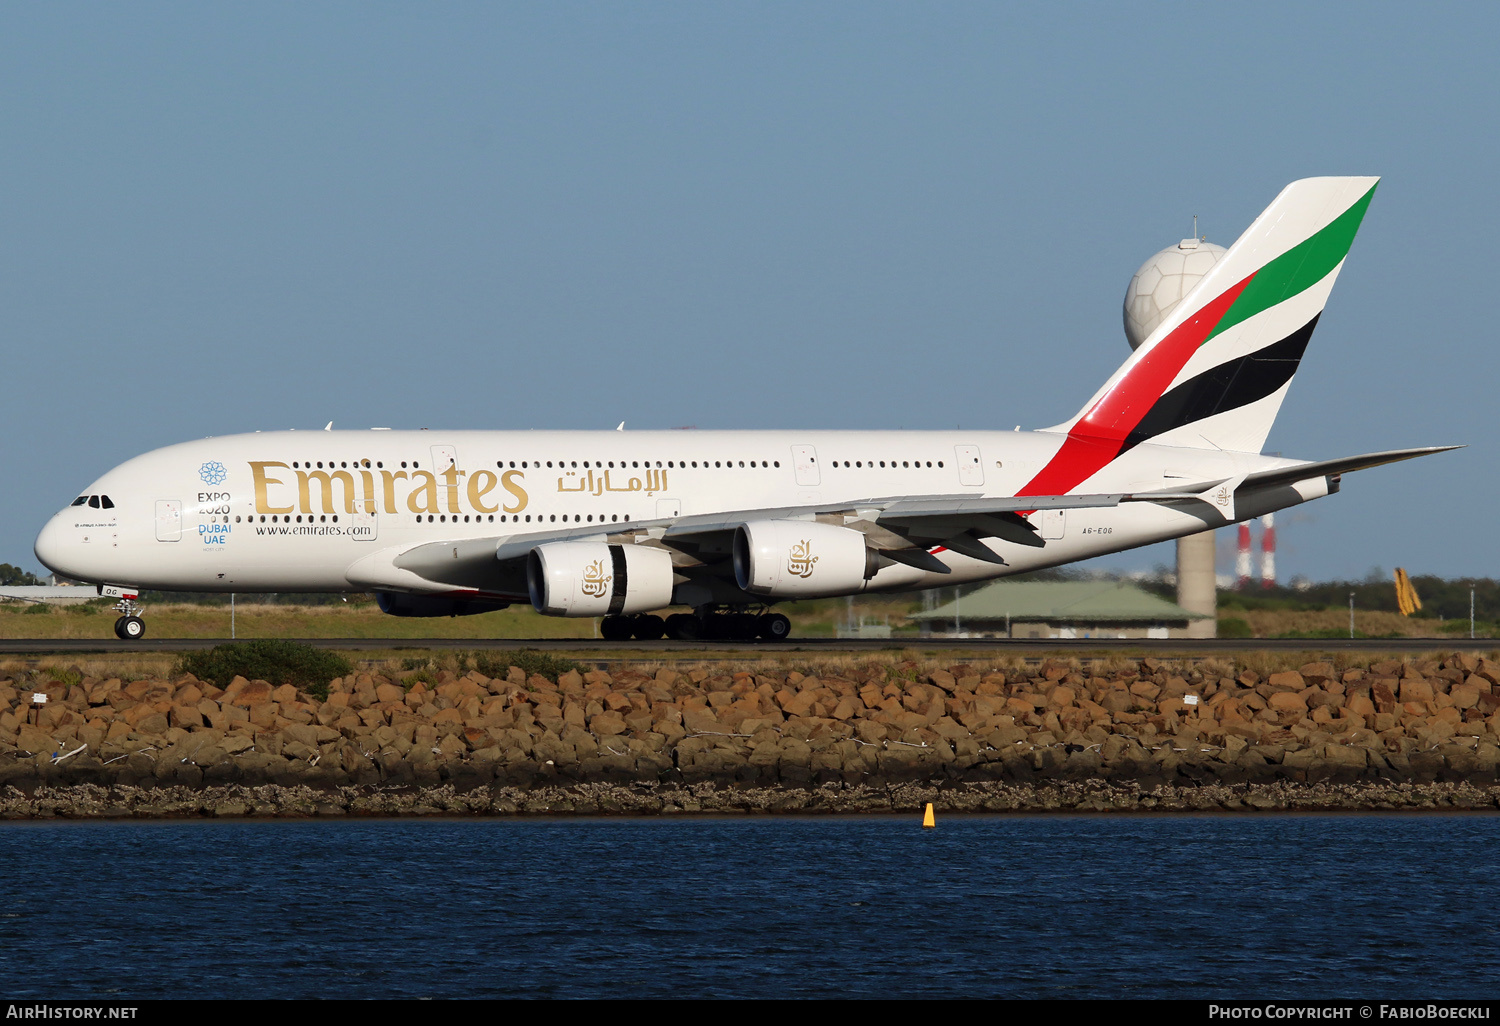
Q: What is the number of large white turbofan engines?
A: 2